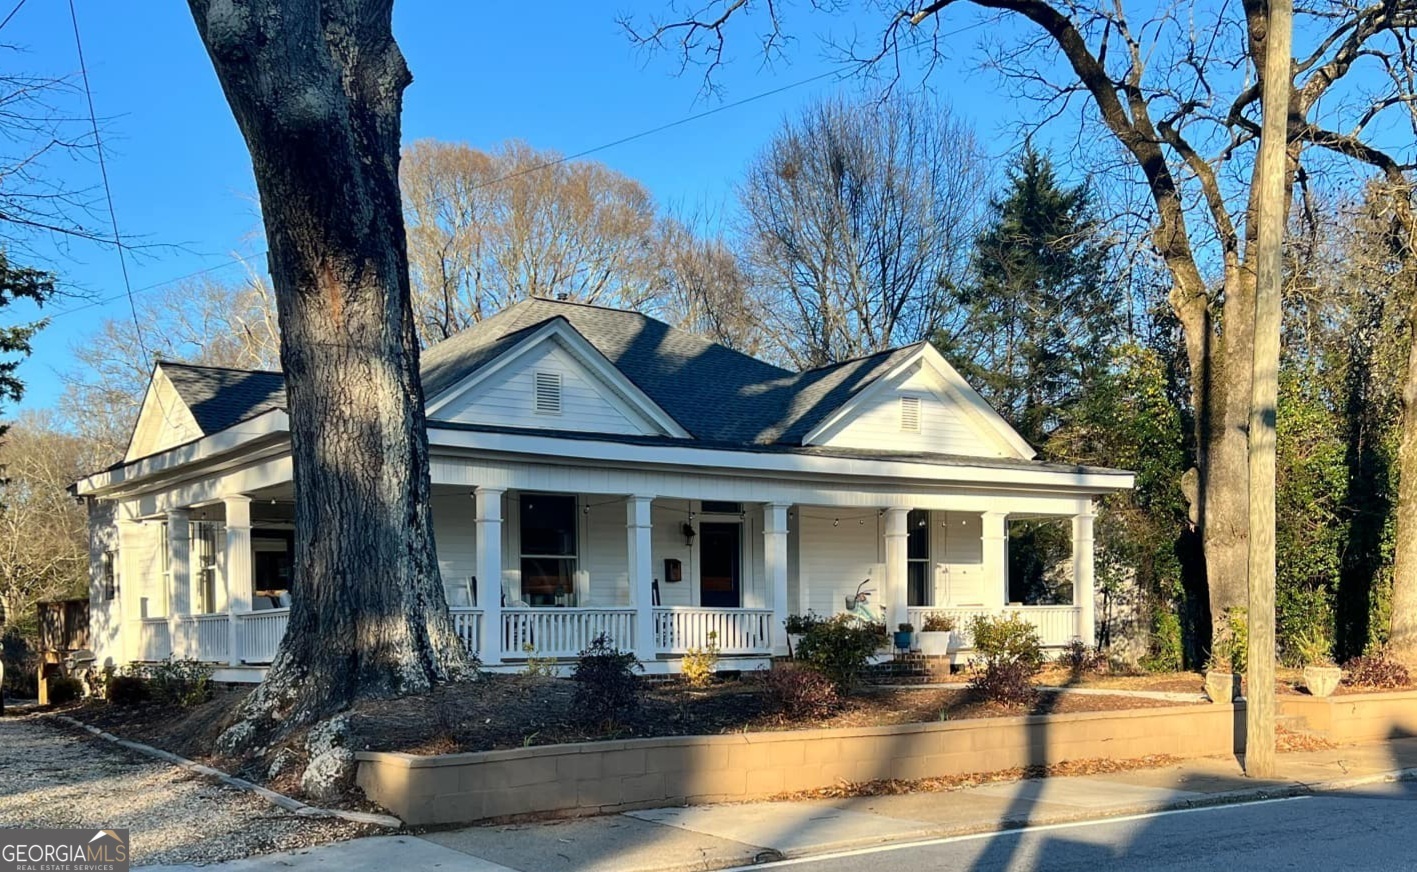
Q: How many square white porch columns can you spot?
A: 9